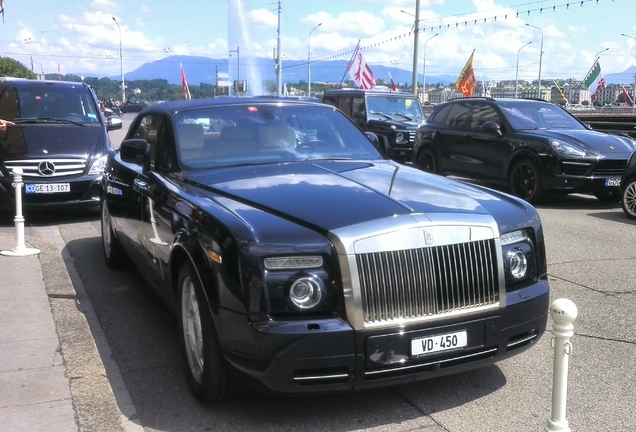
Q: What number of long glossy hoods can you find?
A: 1